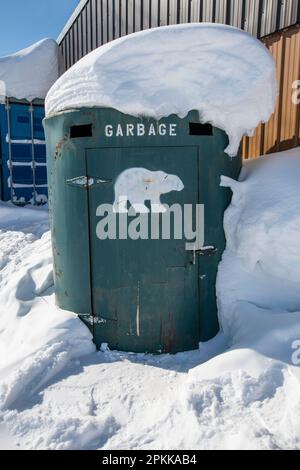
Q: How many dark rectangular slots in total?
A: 2